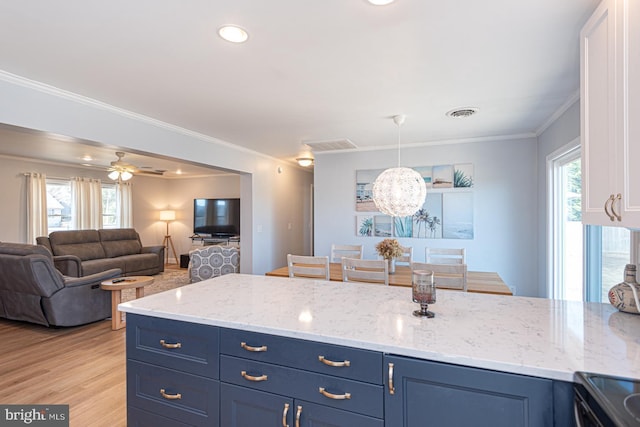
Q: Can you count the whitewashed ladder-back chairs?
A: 6